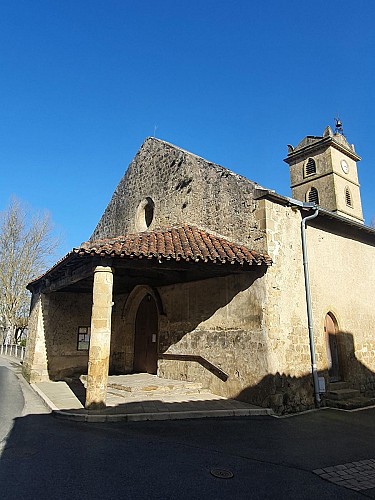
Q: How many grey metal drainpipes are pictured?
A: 1